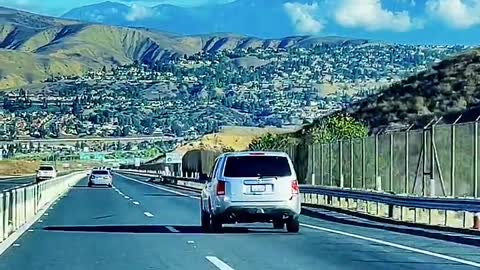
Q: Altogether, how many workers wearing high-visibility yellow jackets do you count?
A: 0